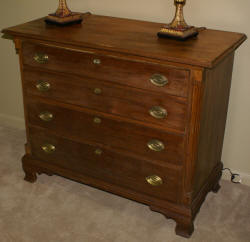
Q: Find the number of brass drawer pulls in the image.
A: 8